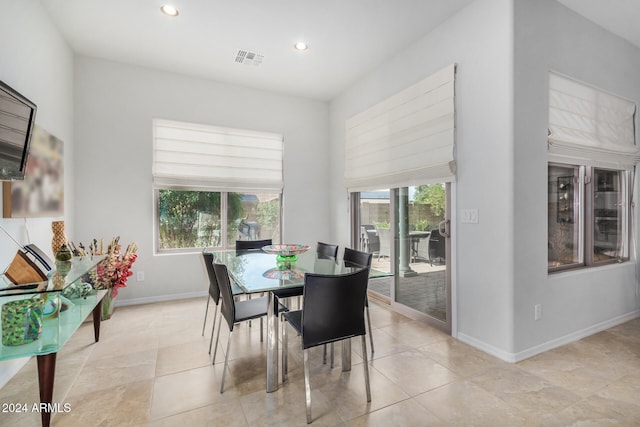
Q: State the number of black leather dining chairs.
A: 6